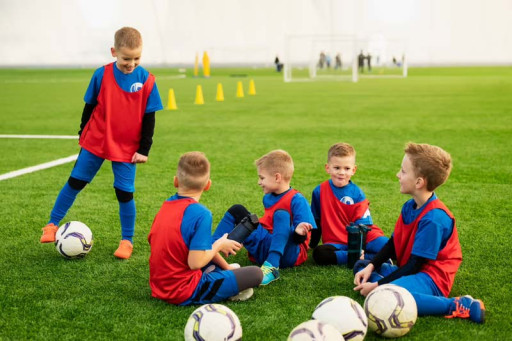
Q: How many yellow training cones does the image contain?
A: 5